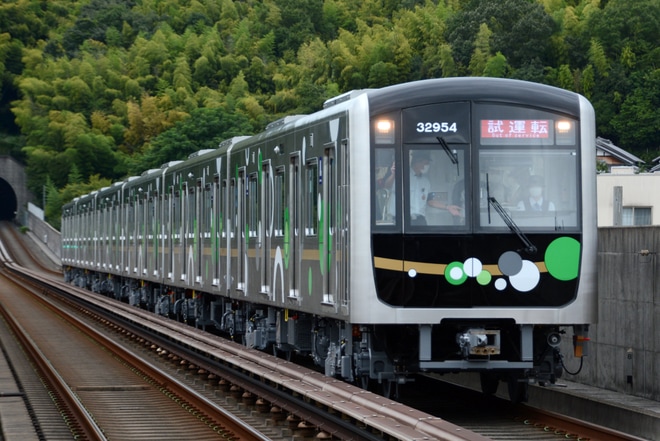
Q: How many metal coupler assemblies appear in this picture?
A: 1